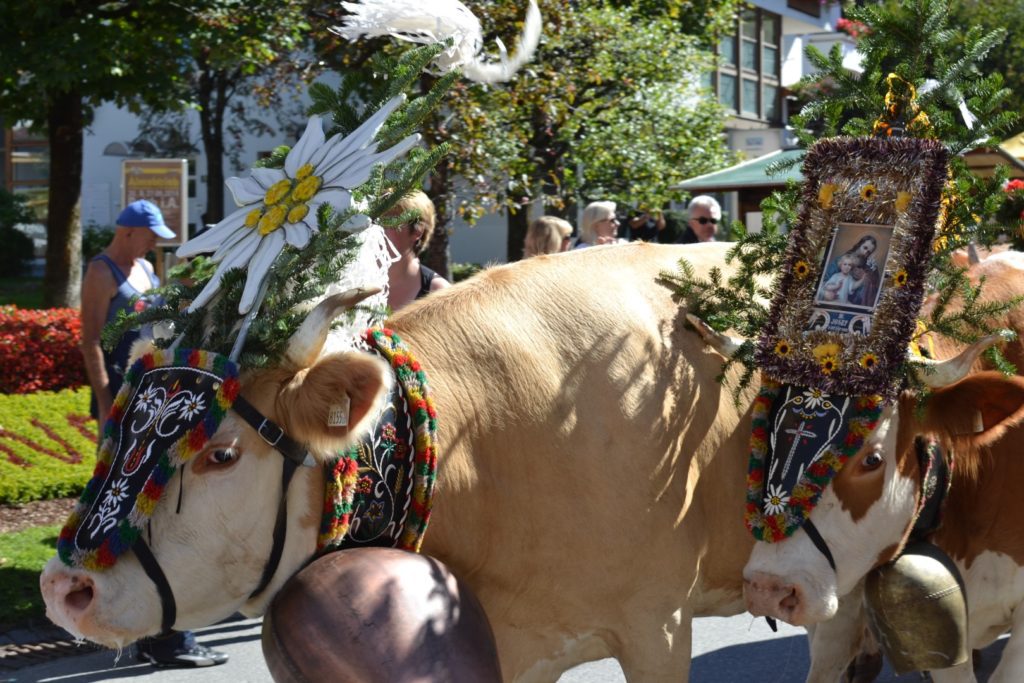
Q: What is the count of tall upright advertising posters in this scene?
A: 1